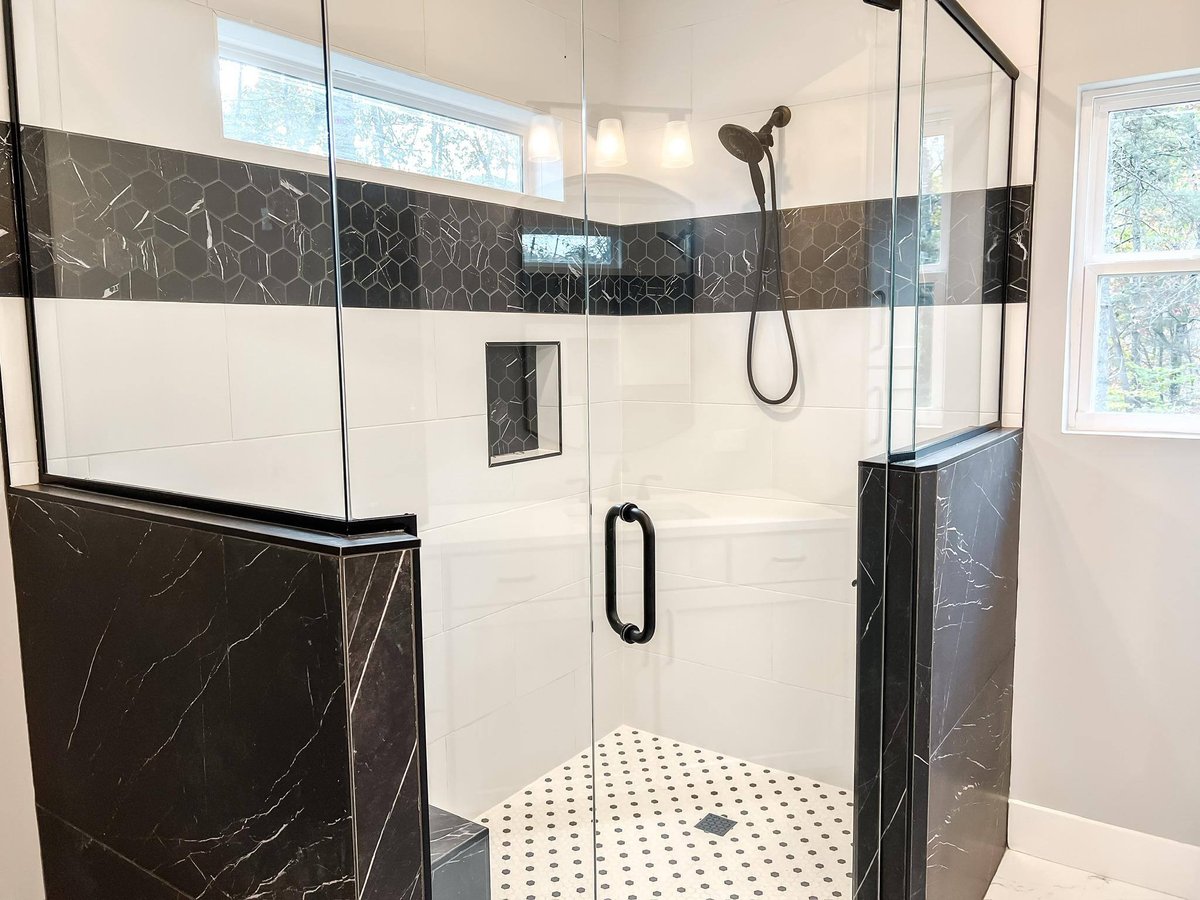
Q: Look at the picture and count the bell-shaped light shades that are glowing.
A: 3